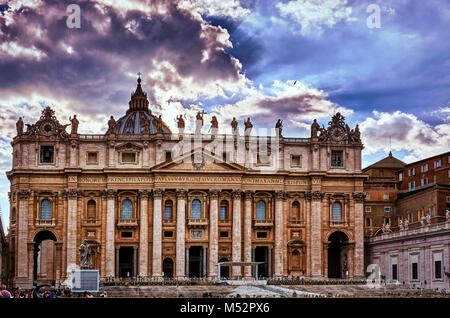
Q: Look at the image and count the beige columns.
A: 12